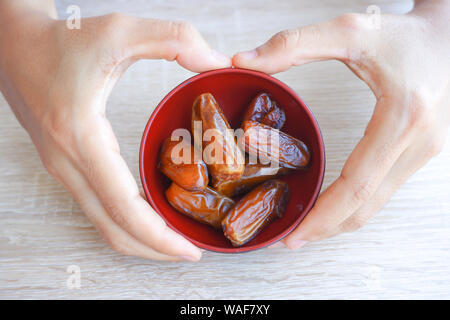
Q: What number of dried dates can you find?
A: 7